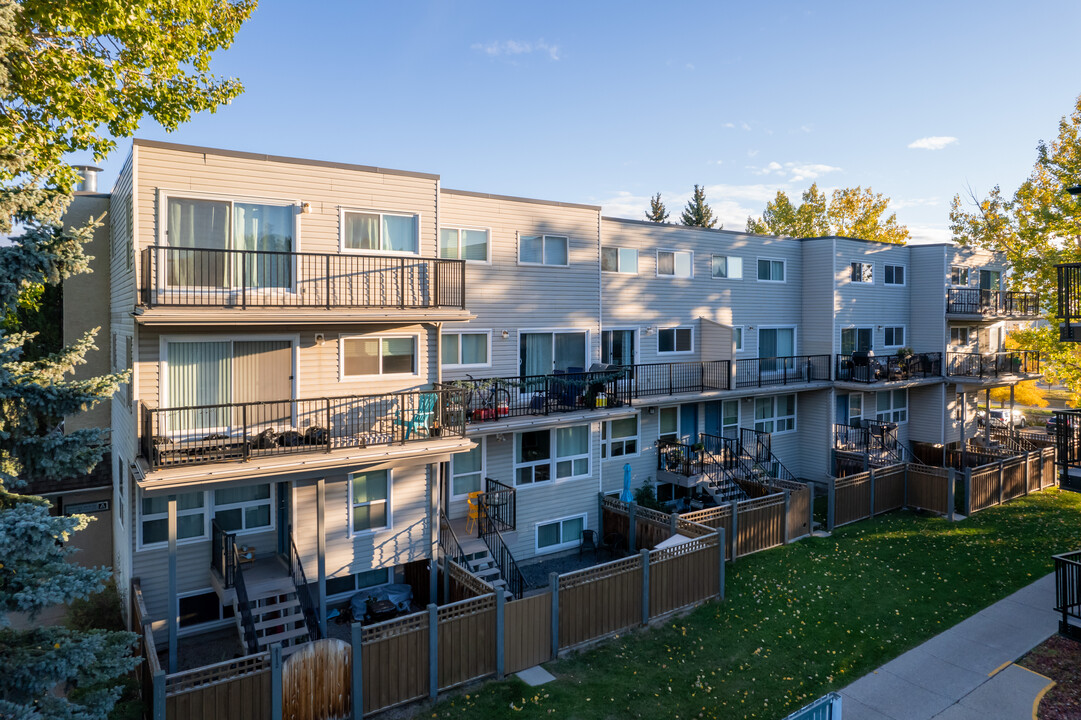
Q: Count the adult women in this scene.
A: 0